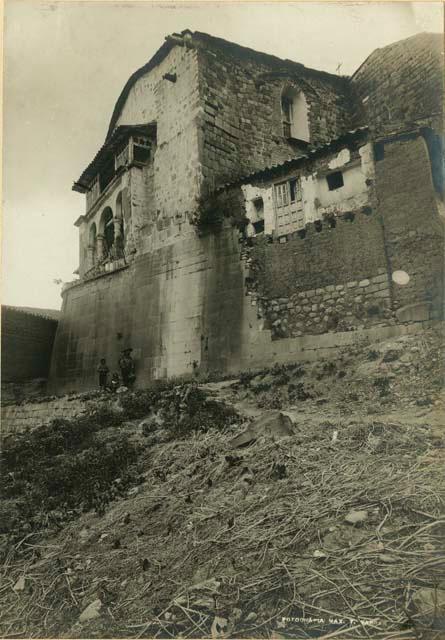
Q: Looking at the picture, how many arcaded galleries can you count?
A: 1